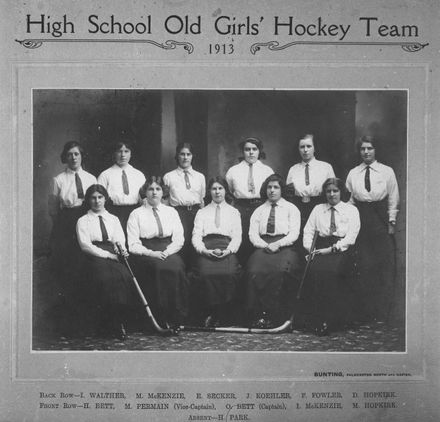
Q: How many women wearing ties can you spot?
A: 11